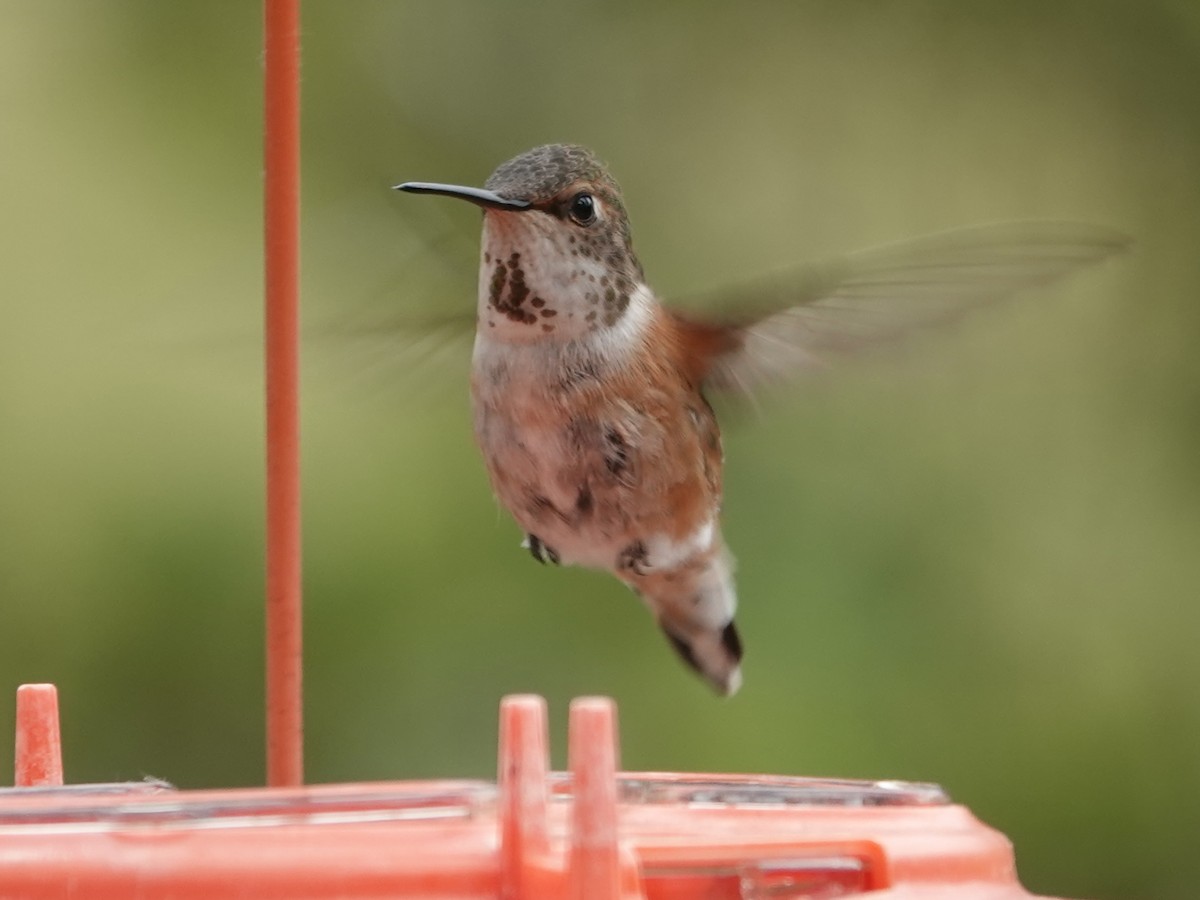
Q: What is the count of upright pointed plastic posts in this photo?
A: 3